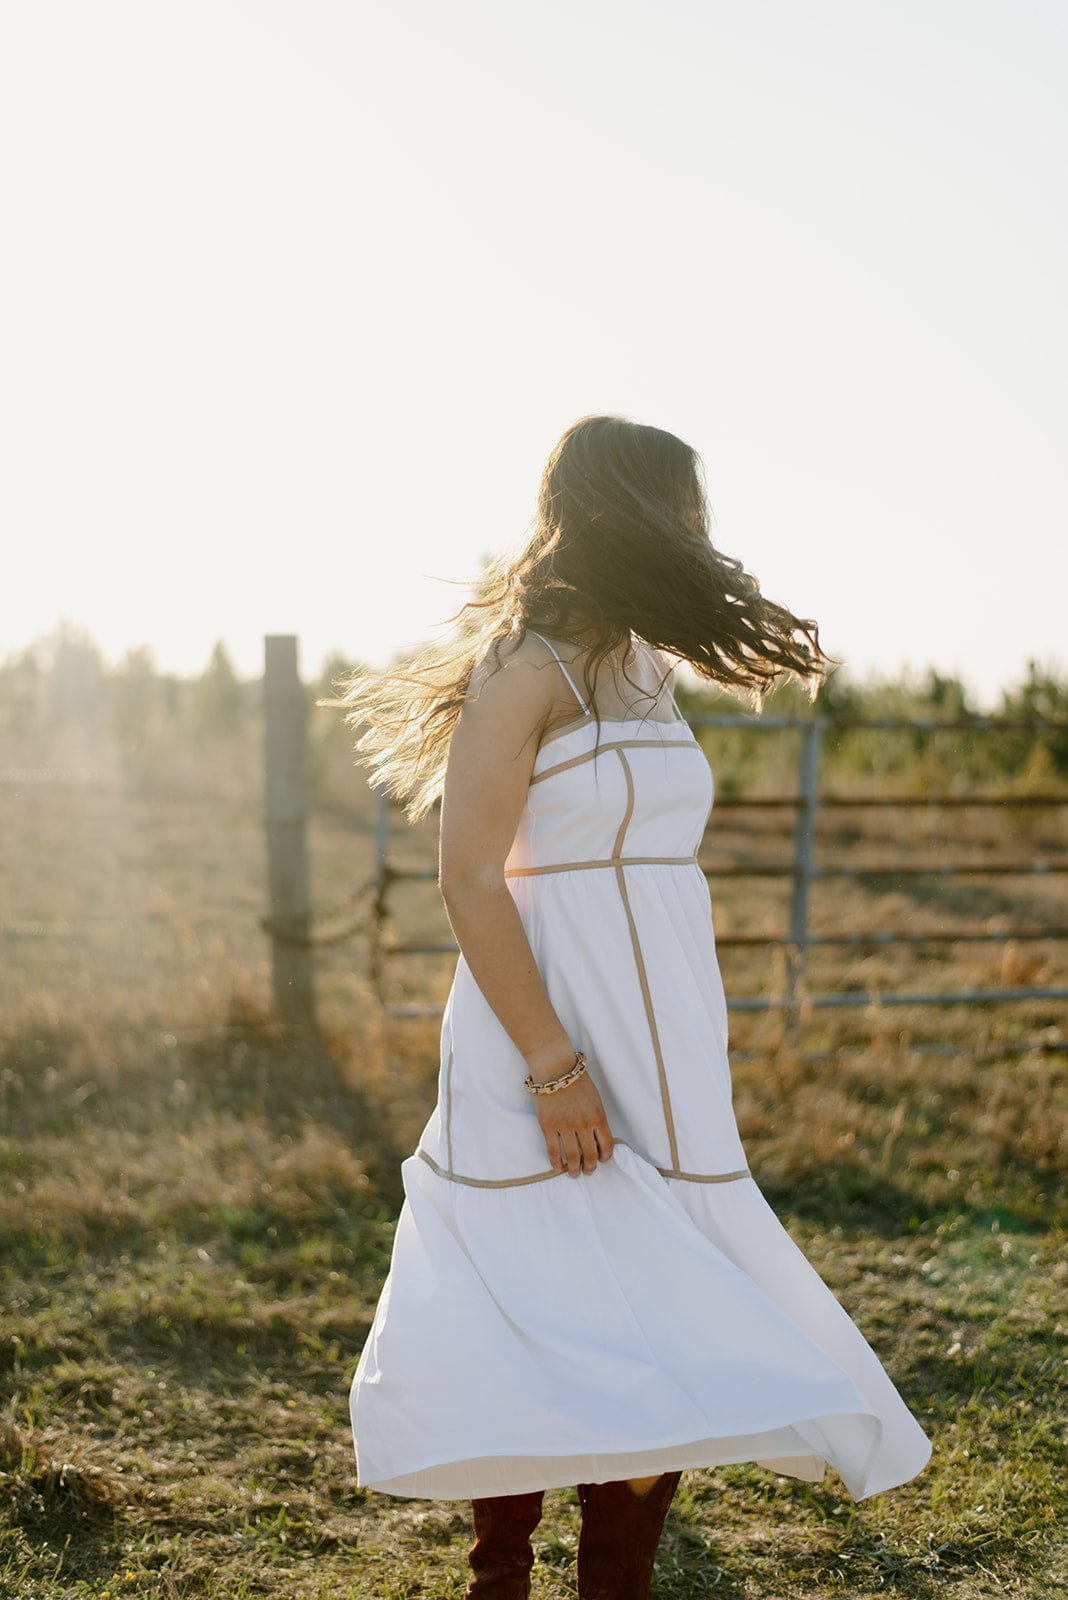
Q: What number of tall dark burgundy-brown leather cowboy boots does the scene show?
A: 2